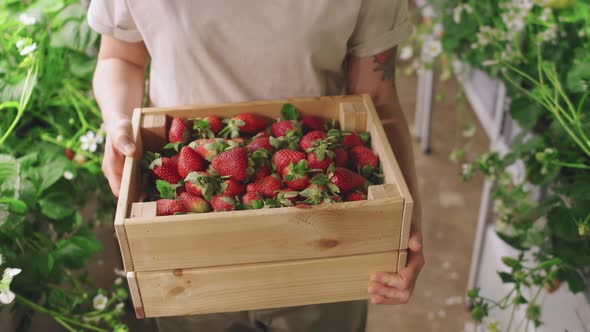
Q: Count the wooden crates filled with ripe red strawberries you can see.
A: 1